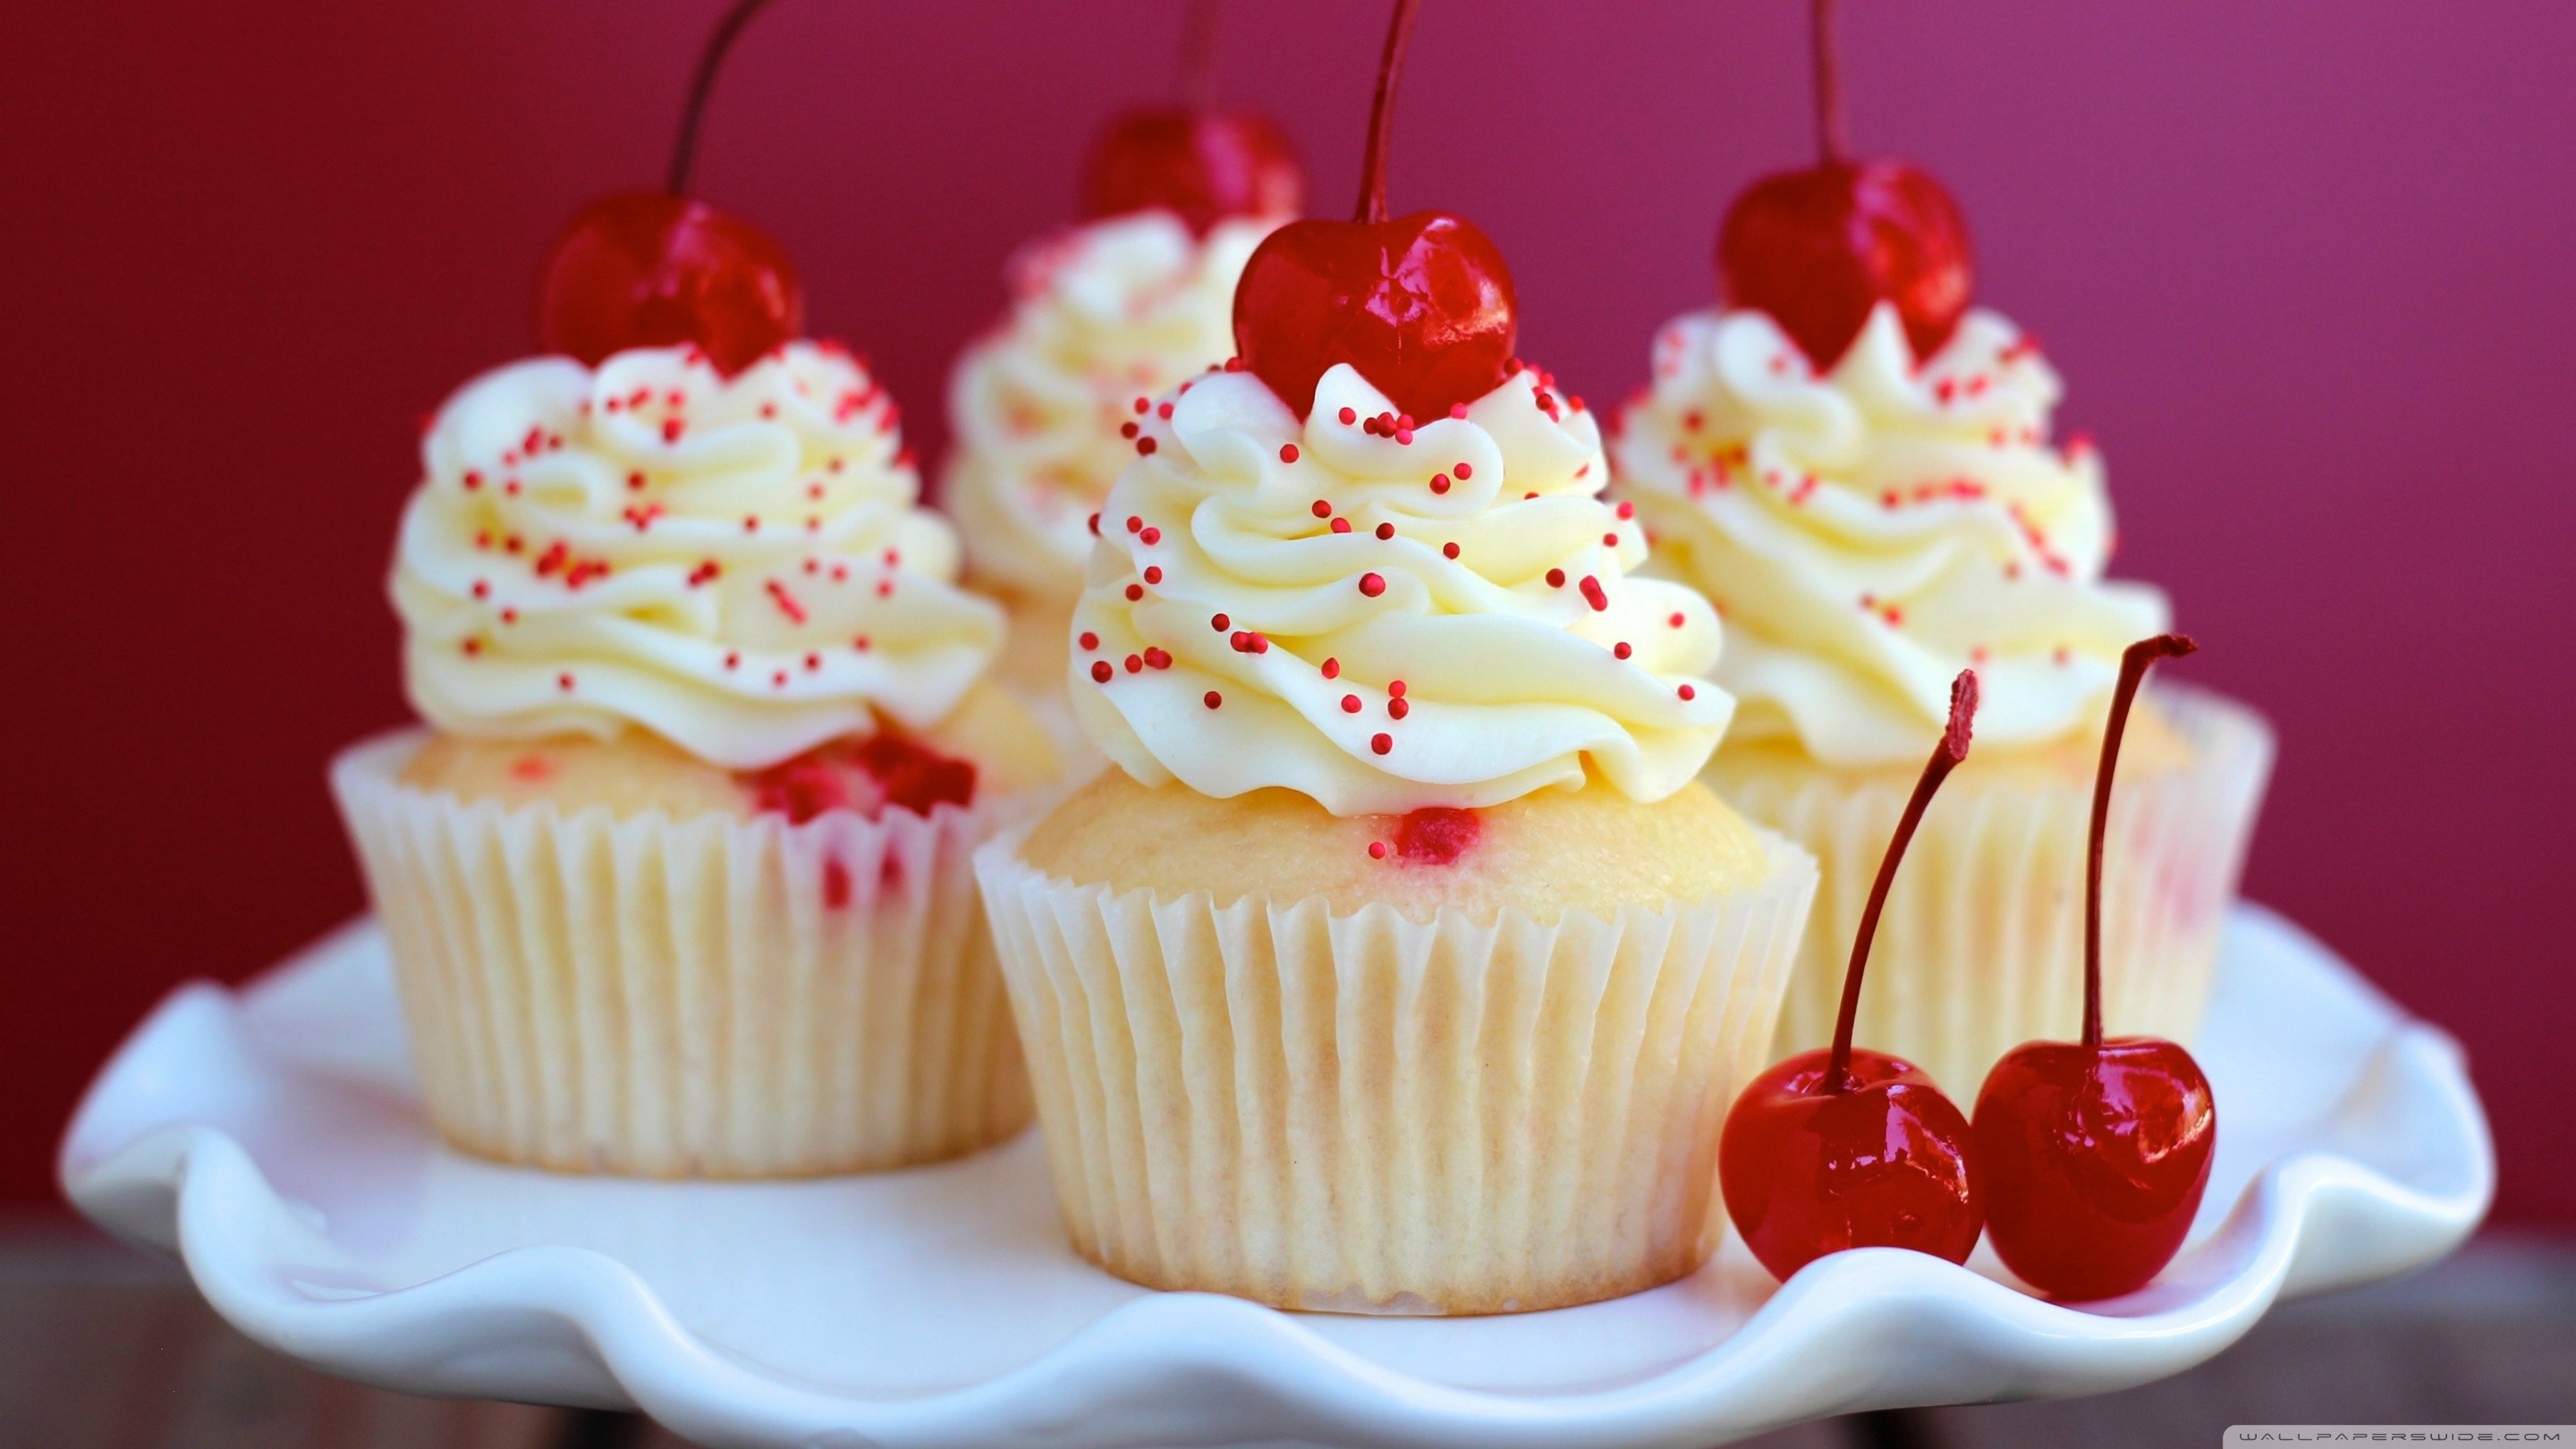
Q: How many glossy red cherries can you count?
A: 6